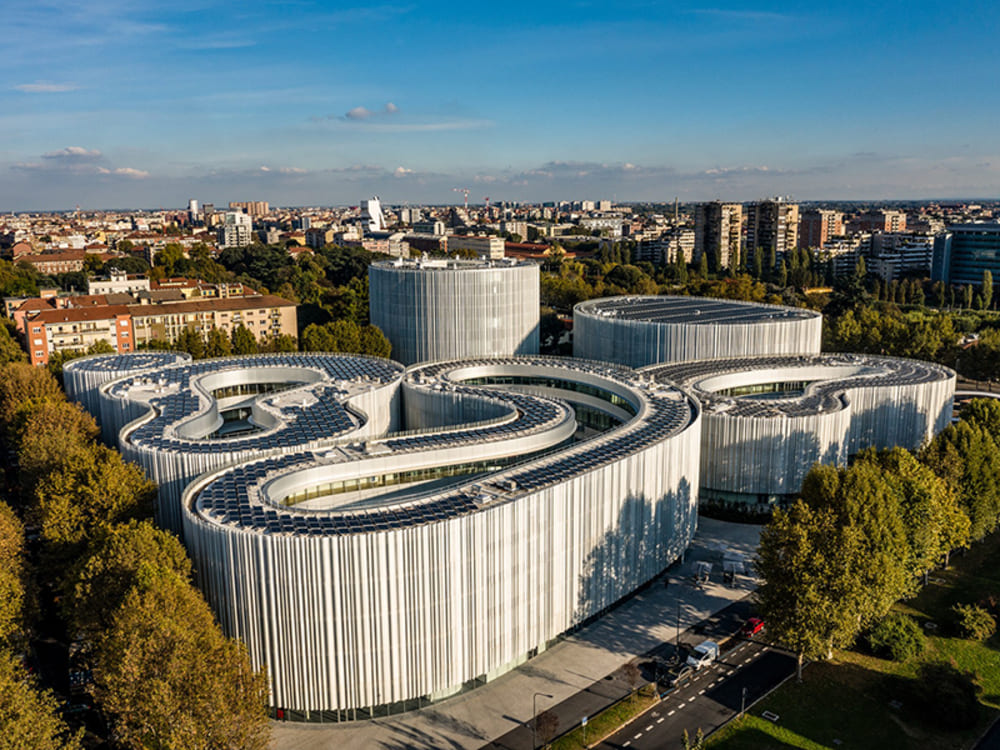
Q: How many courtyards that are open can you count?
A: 3